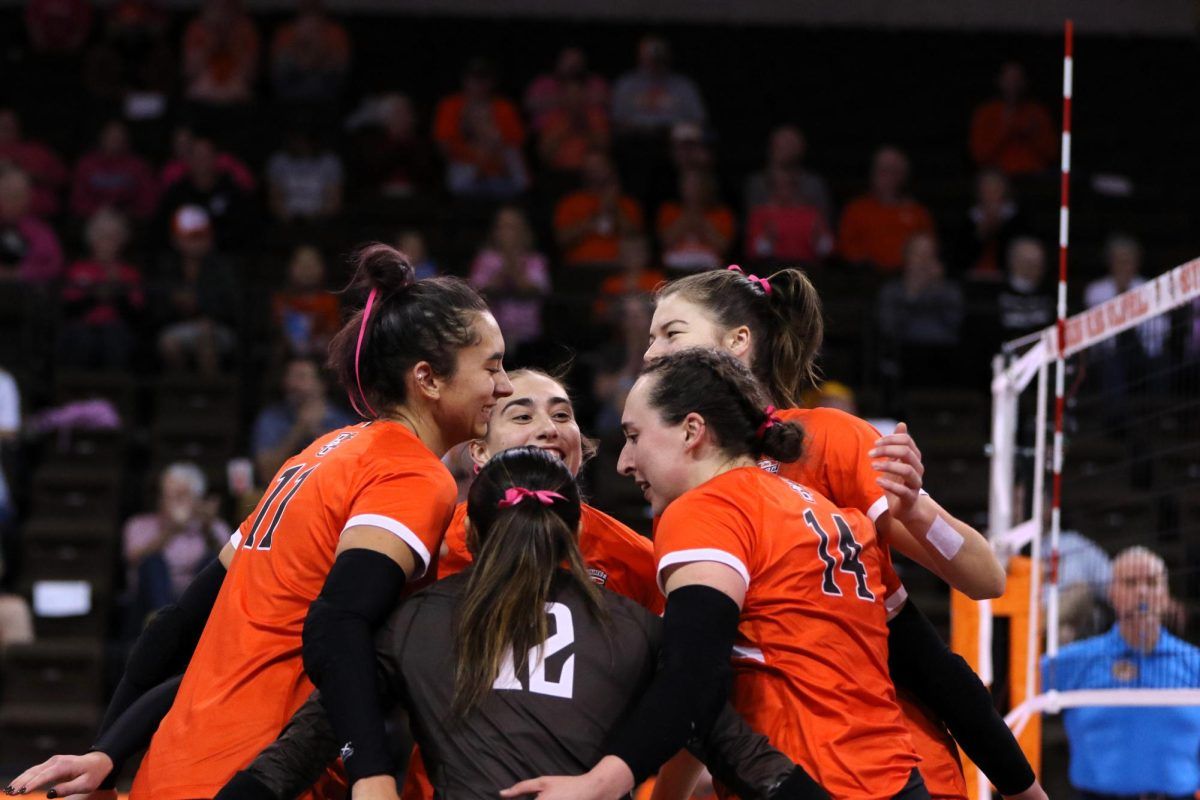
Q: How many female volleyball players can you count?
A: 5